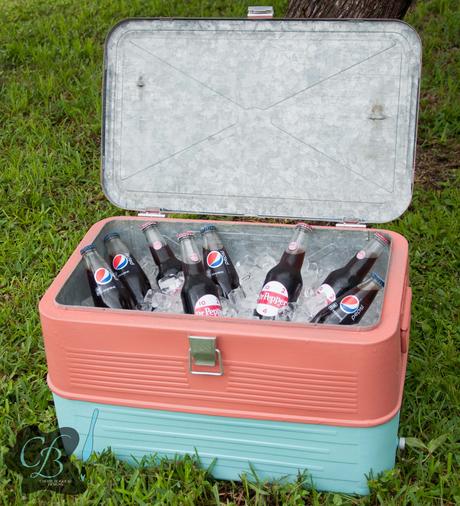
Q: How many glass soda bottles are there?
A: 8